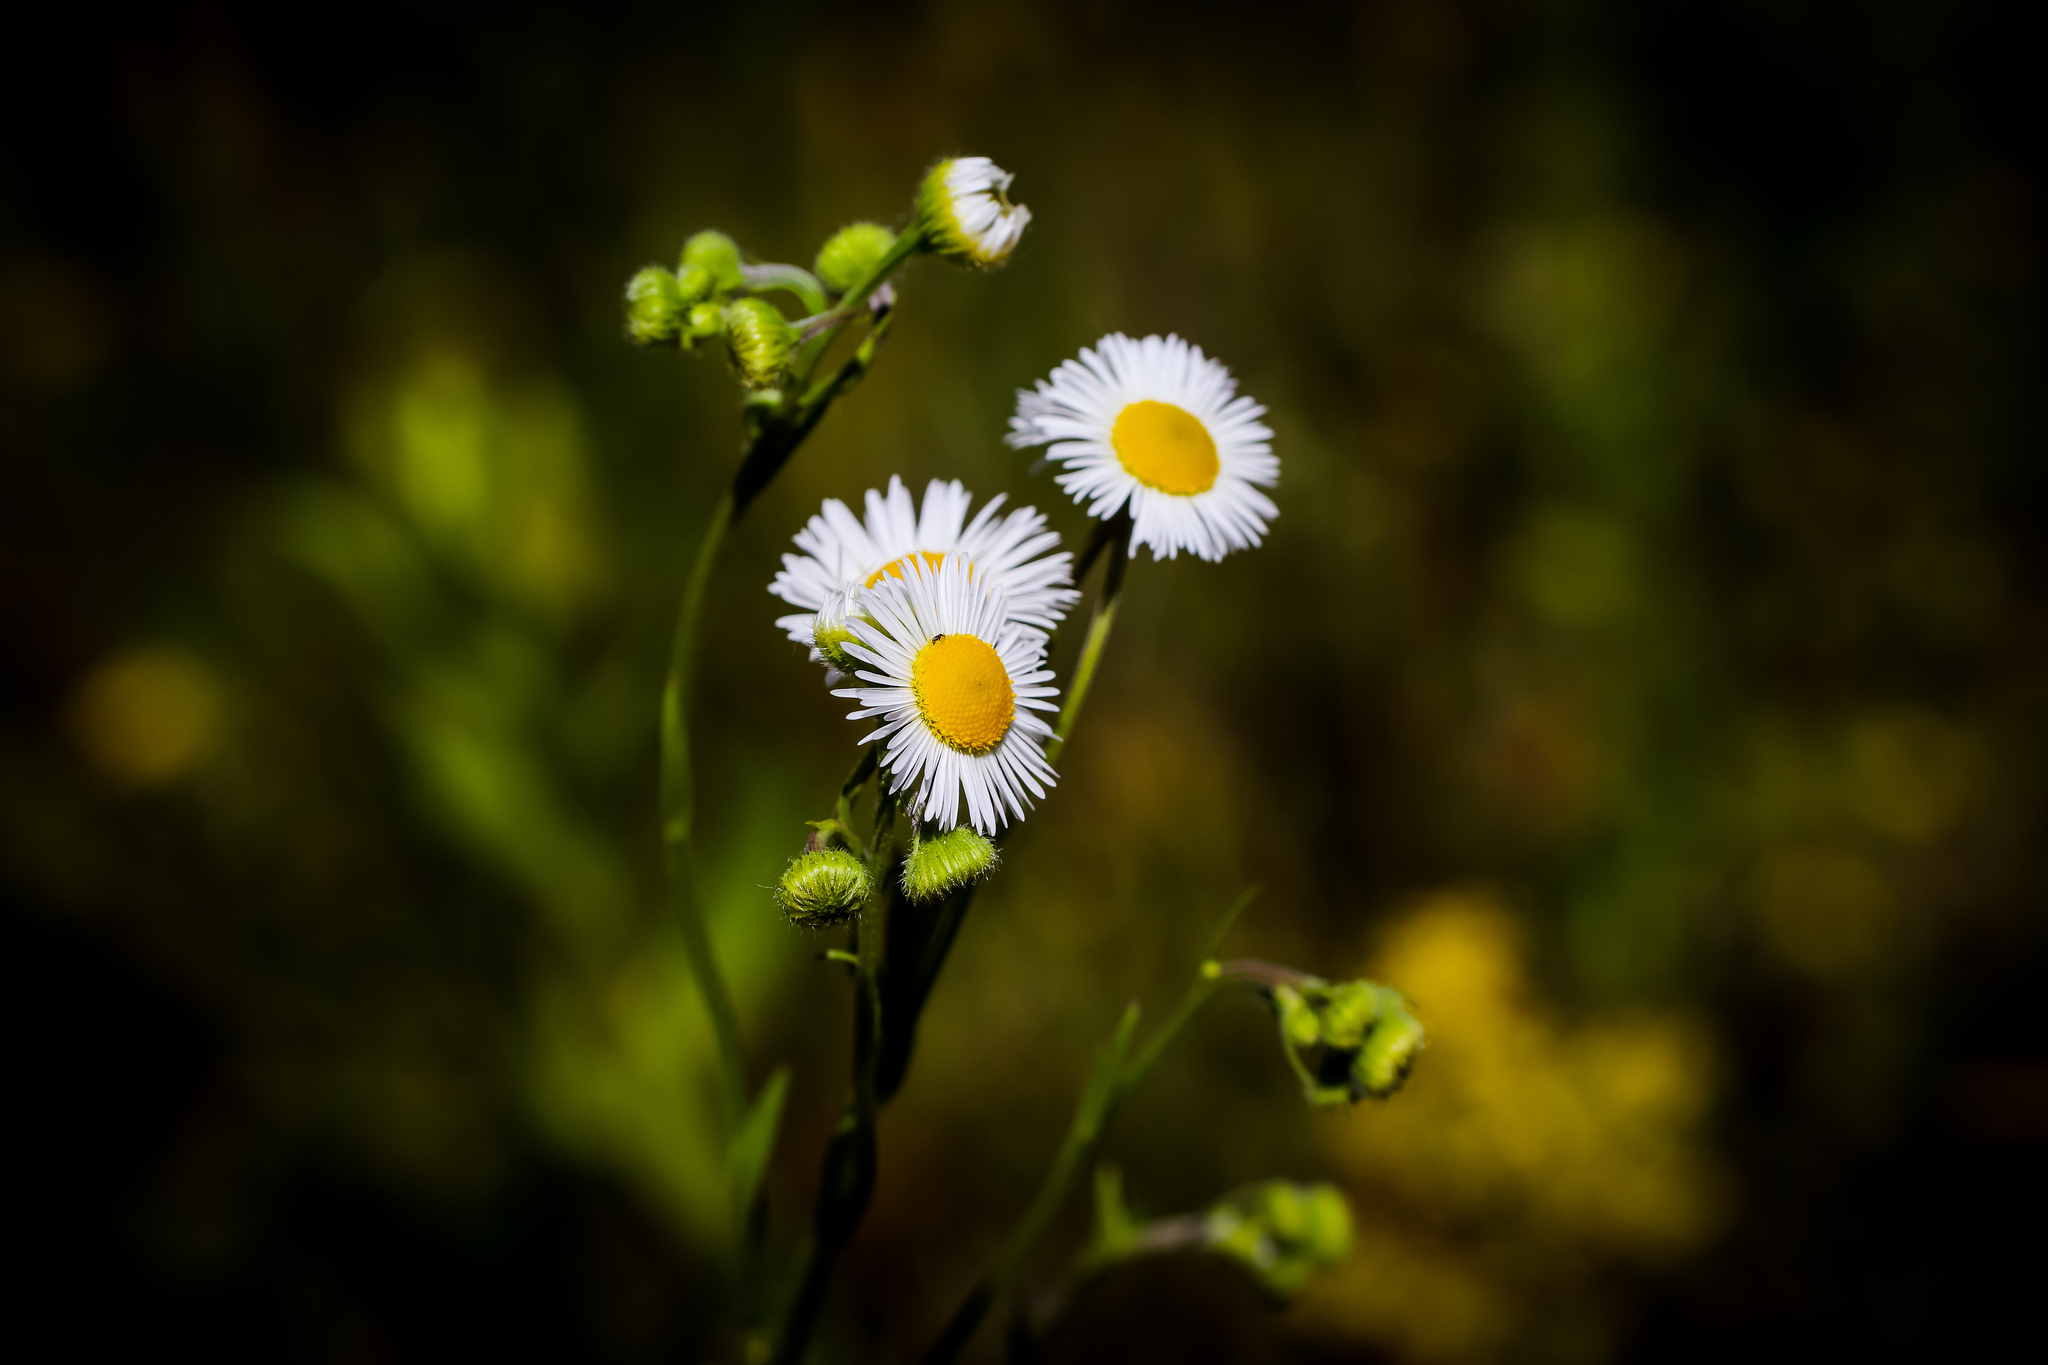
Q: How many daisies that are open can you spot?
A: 3